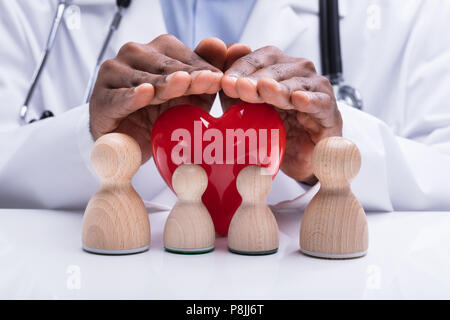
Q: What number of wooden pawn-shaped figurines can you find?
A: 4